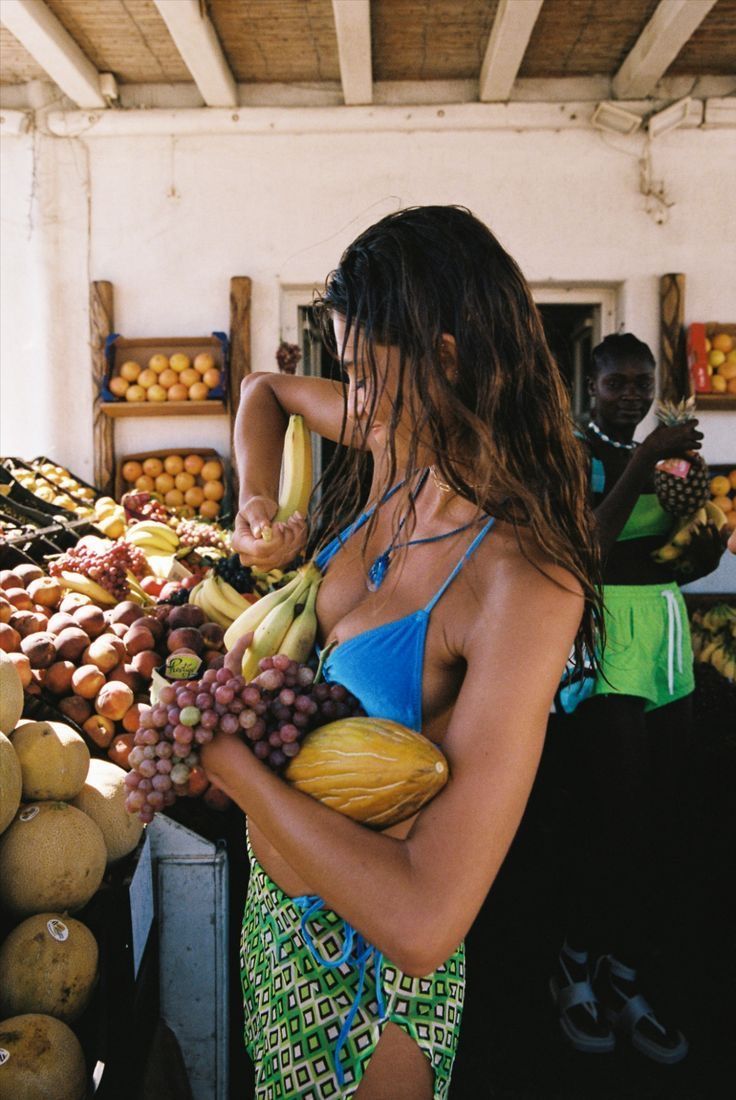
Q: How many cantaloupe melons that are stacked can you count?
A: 7